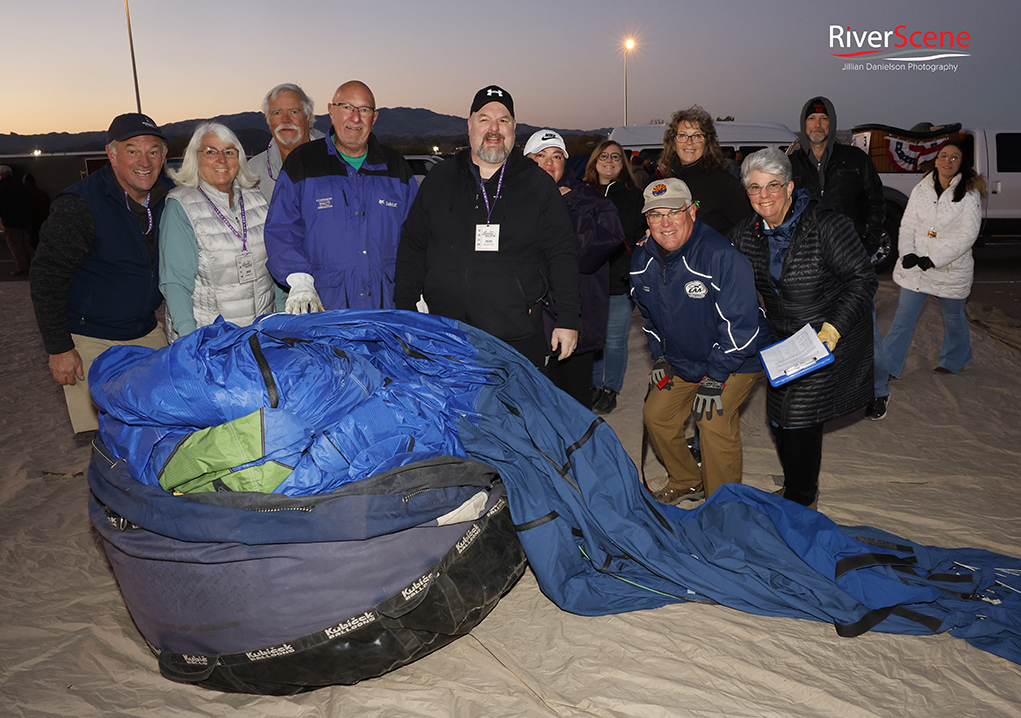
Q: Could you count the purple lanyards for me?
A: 4